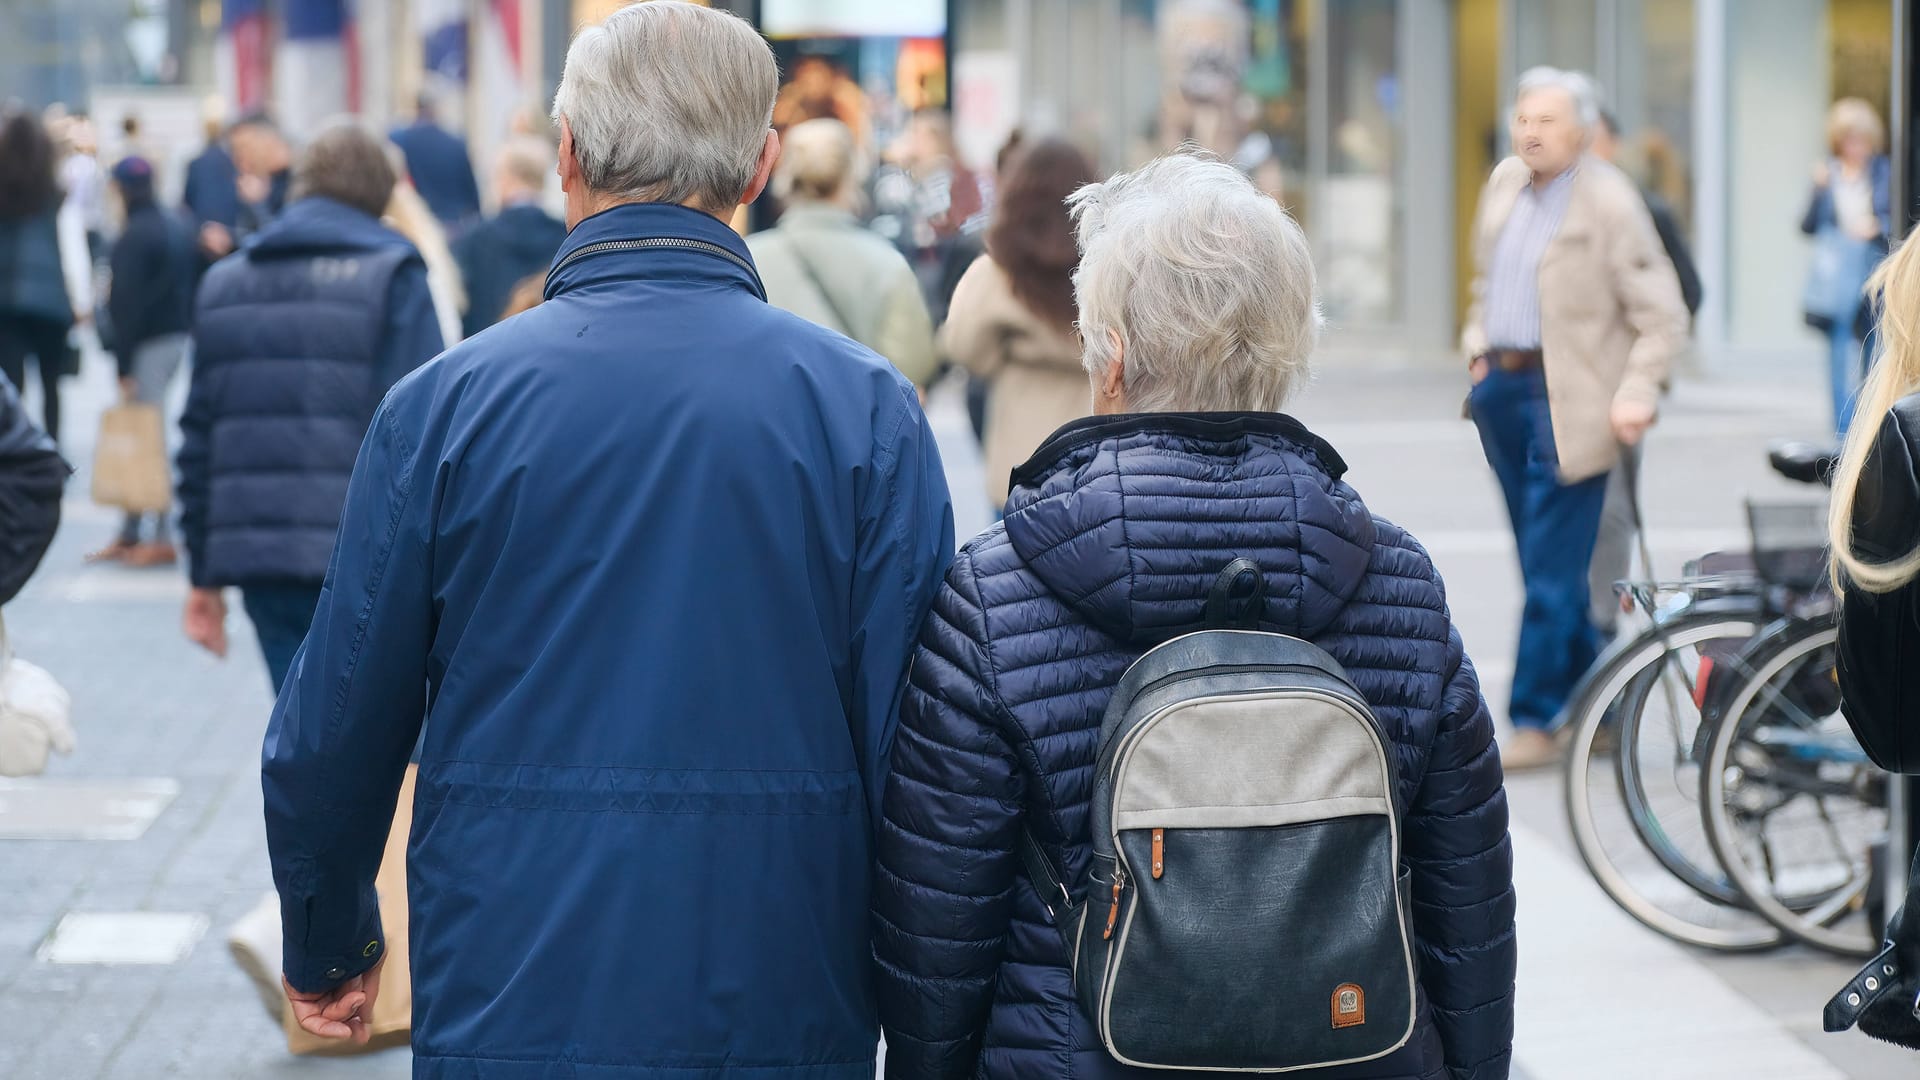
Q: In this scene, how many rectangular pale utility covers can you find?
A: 2